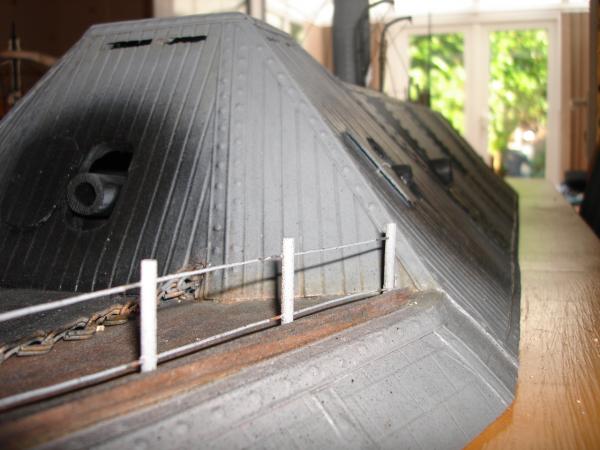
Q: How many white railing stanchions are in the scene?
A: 3